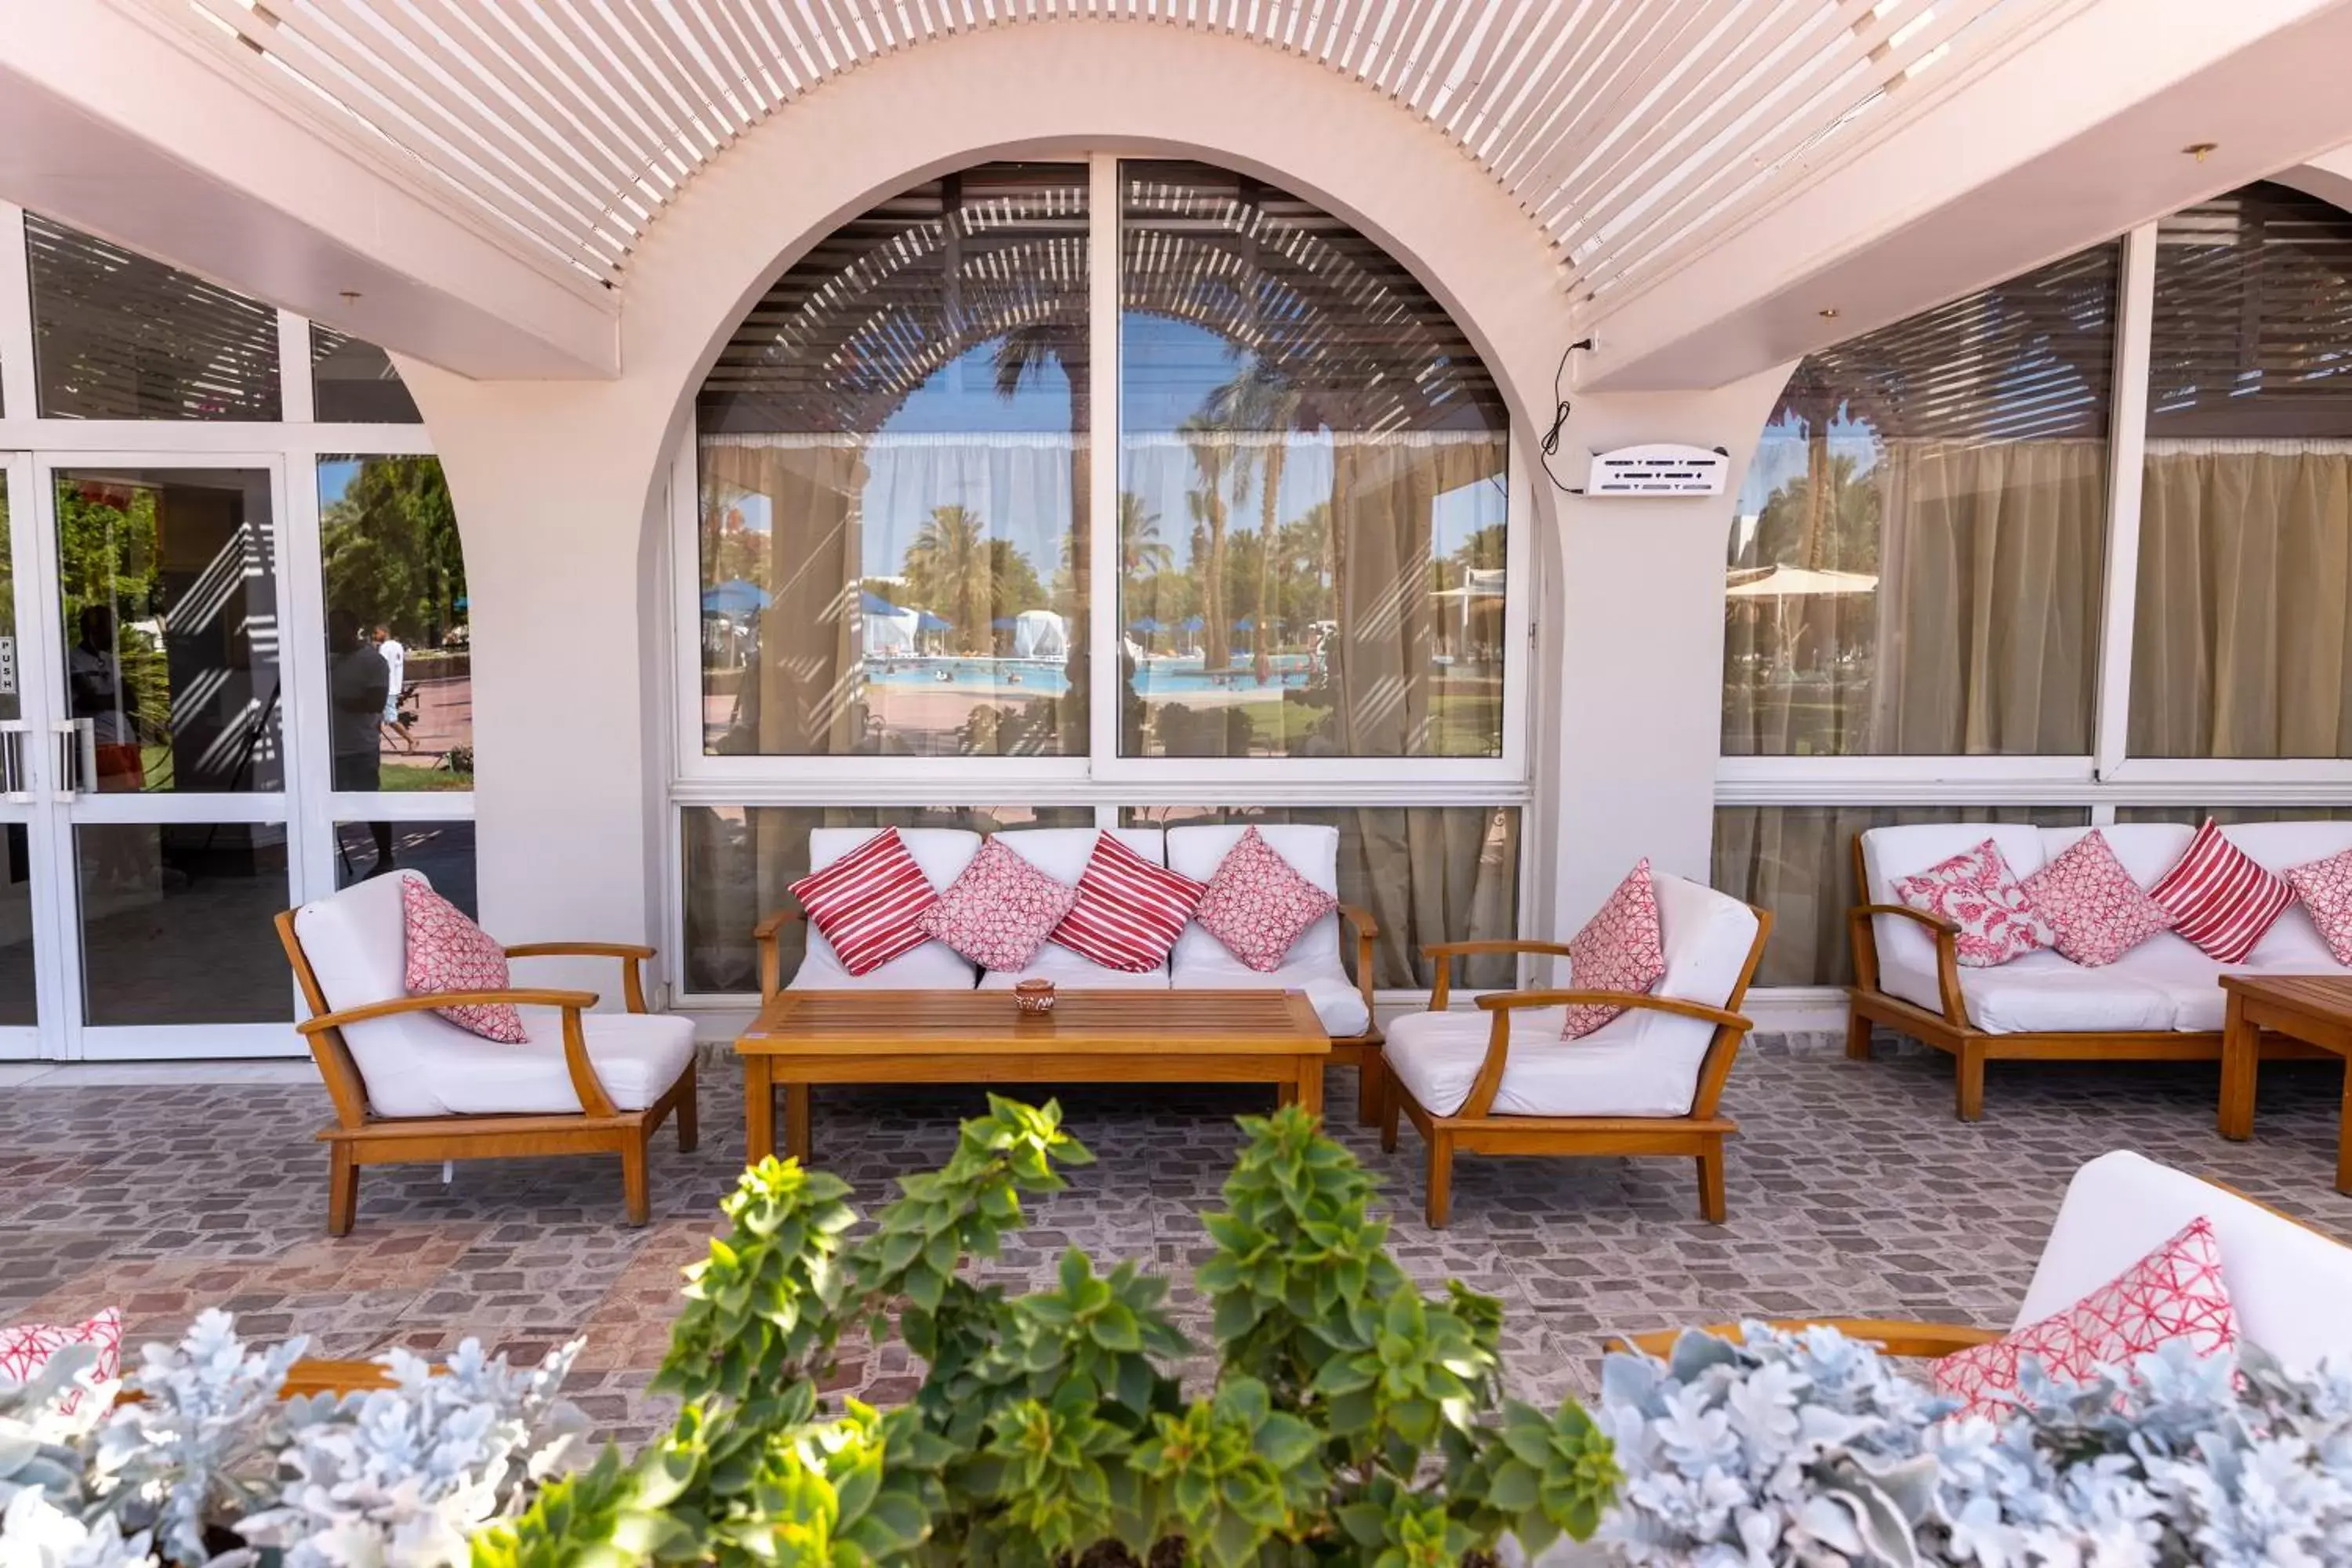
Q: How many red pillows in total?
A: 12